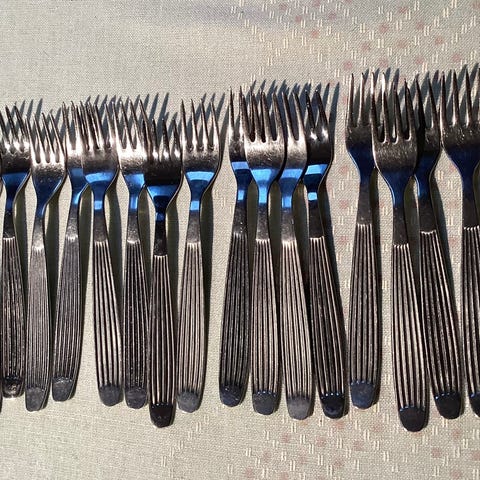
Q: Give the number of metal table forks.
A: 15